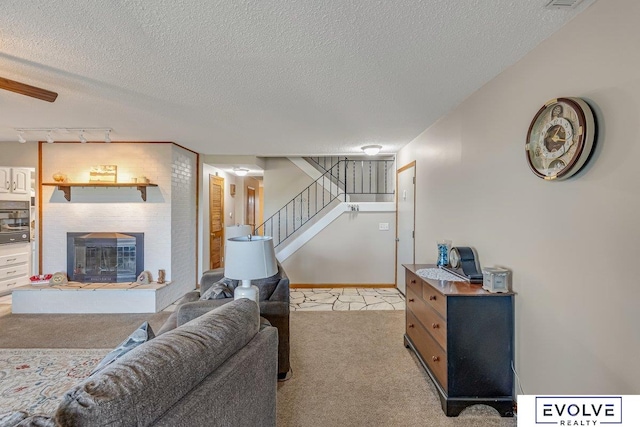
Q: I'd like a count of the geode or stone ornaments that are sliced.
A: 2